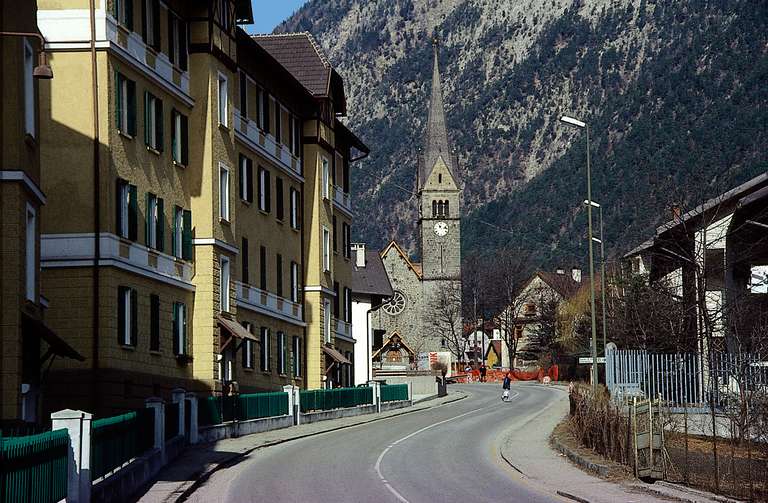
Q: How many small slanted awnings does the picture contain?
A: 3